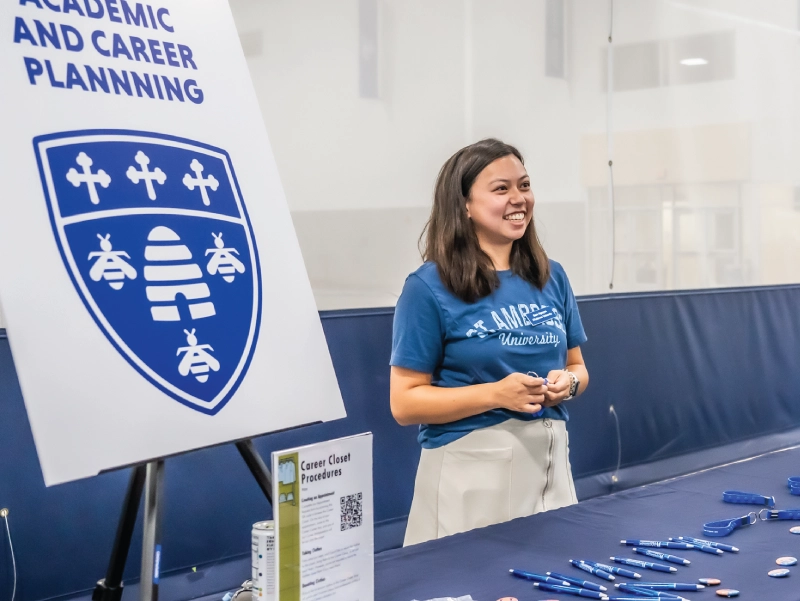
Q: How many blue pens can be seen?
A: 13